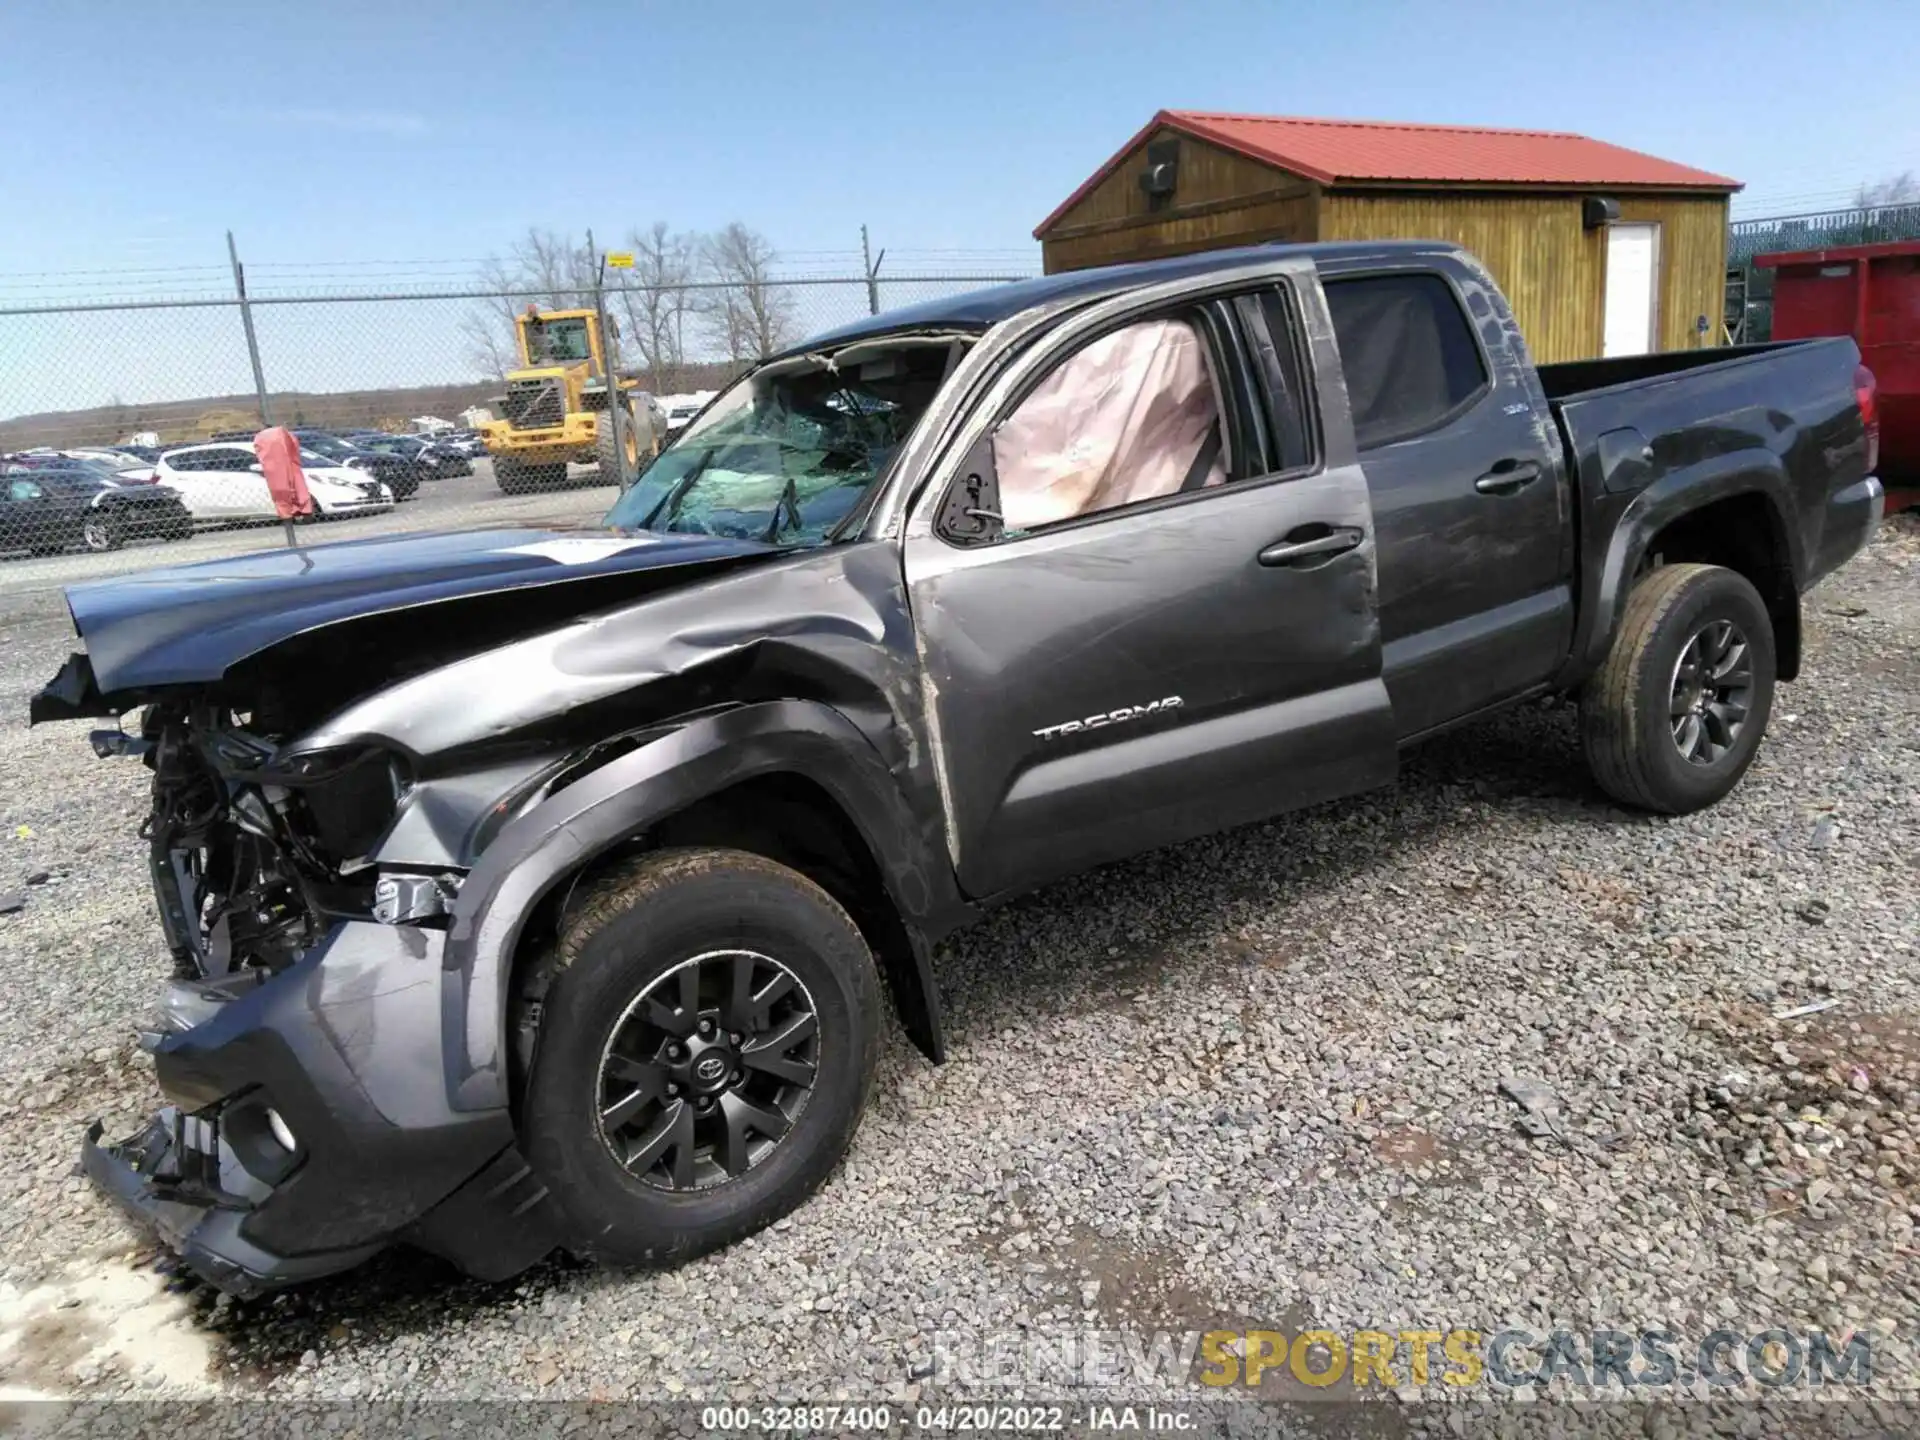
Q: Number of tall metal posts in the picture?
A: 3